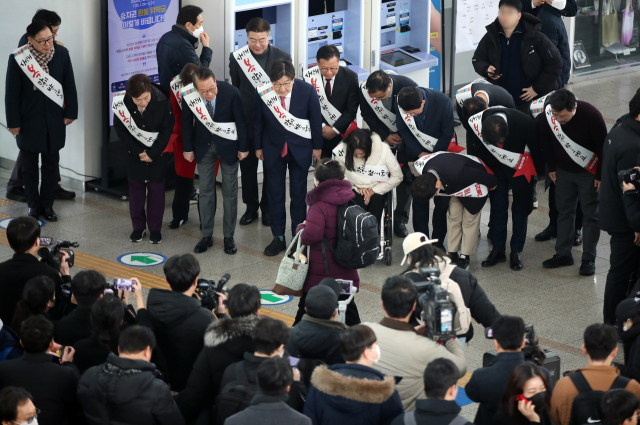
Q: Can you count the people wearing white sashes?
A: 15